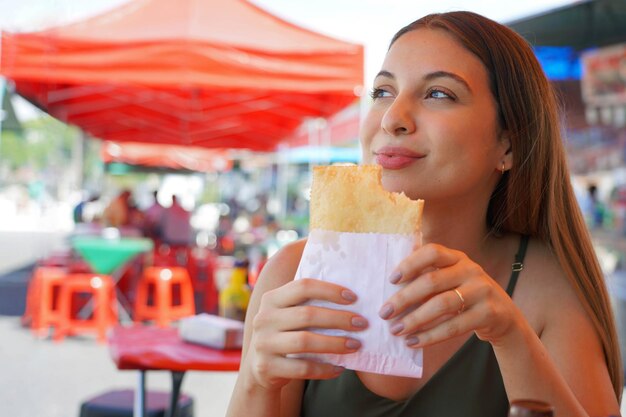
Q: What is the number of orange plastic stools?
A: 3